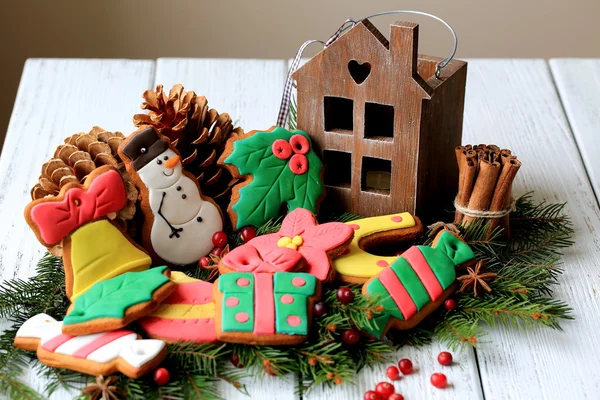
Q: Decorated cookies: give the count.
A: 10